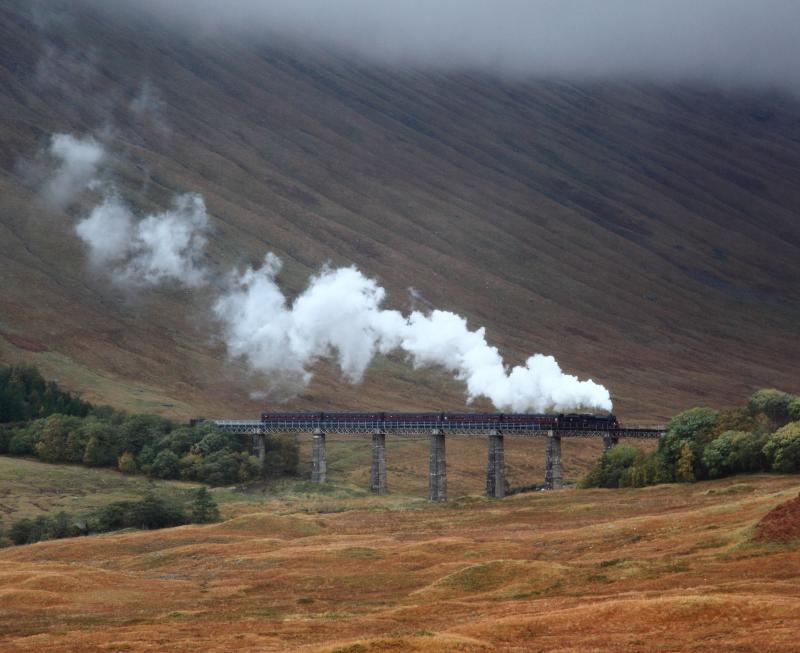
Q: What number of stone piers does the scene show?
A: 7